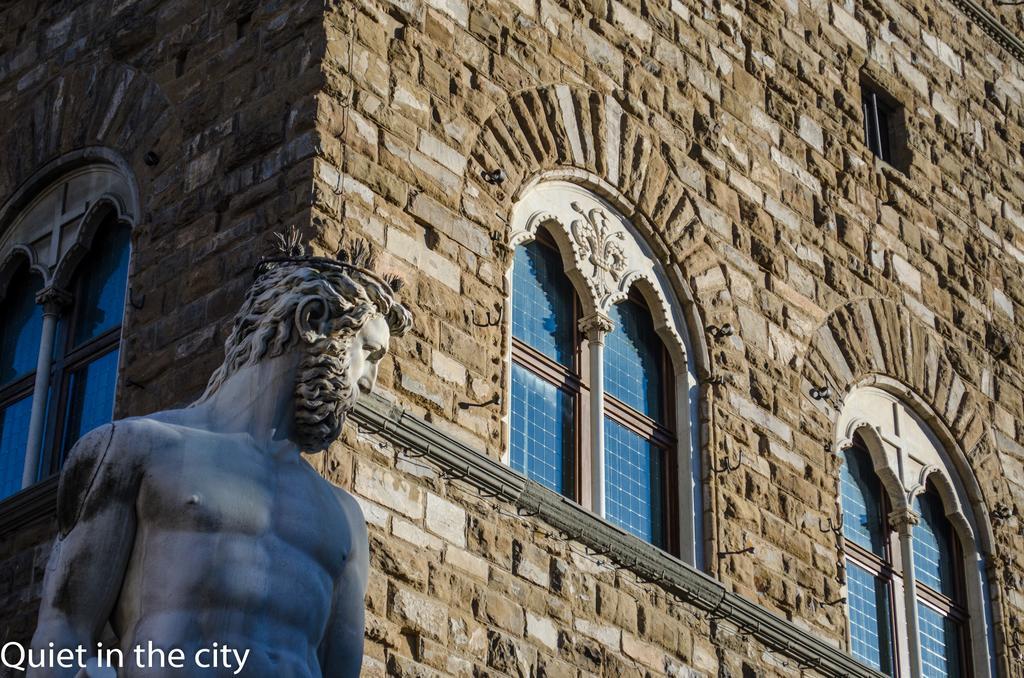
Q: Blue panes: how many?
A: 12